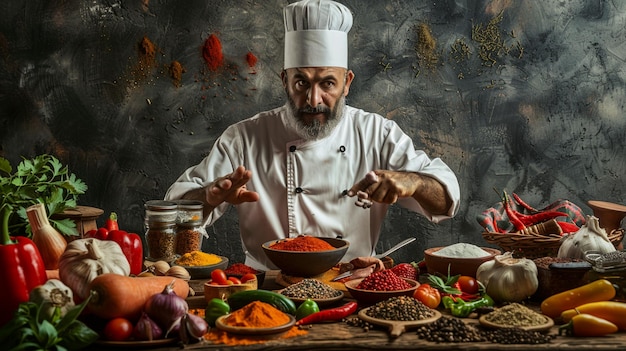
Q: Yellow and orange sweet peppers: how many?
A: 3